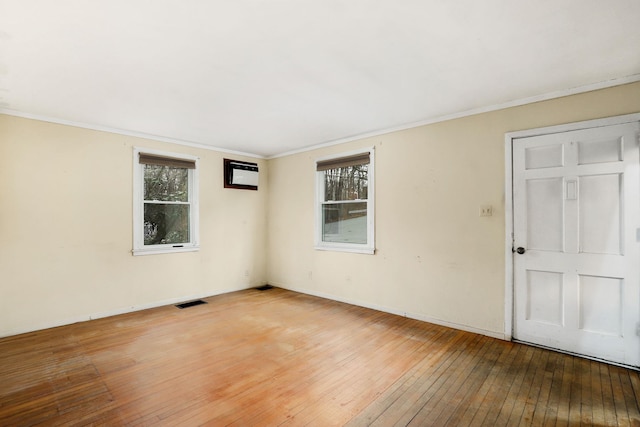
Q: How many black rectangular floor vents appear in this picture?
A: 2